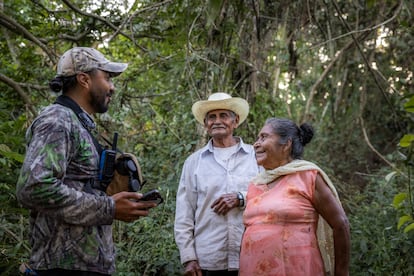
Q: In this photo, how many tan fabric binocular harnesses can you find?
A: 1